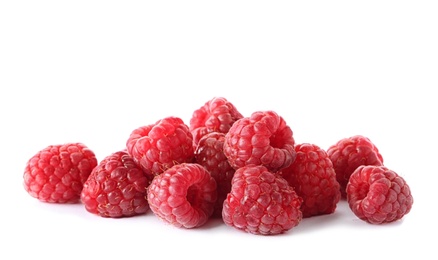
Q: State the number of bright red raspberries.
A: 11